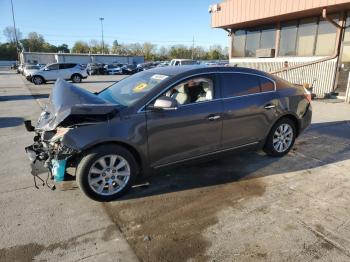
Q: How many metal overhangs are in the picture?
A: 1